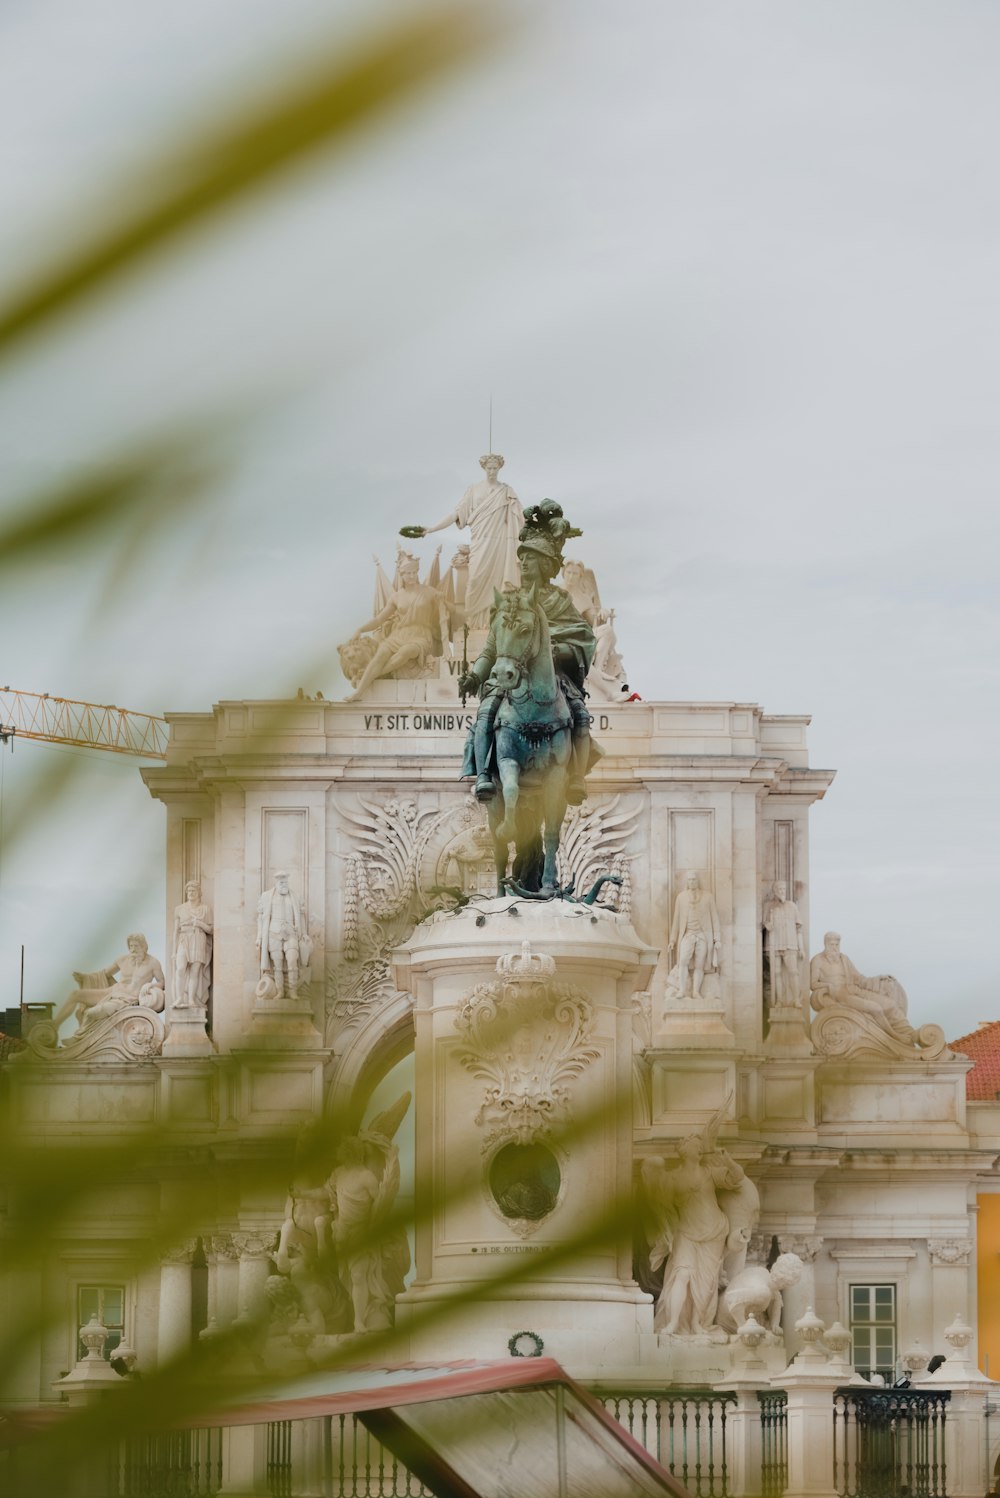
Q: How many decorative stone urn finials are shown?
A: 10